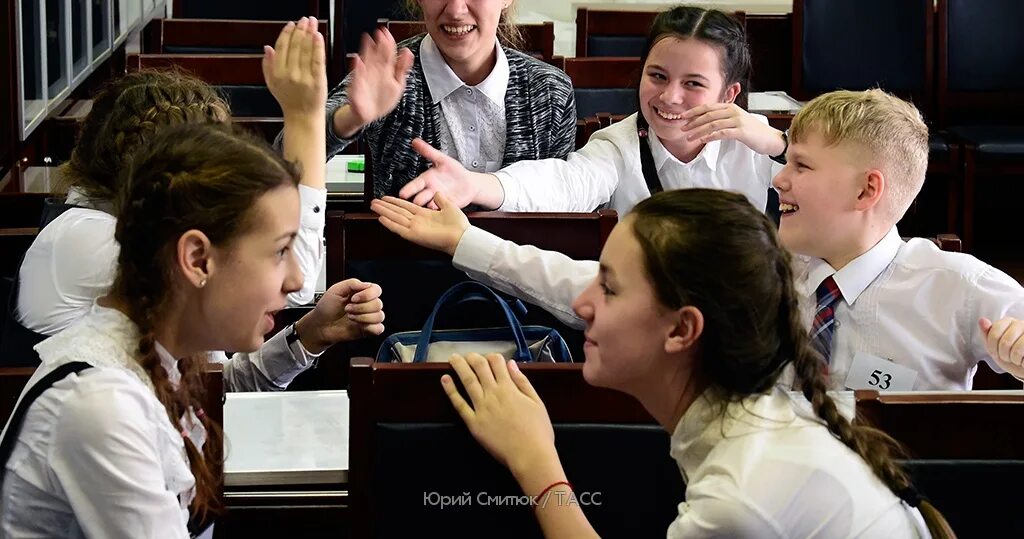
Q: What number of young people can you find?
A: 6